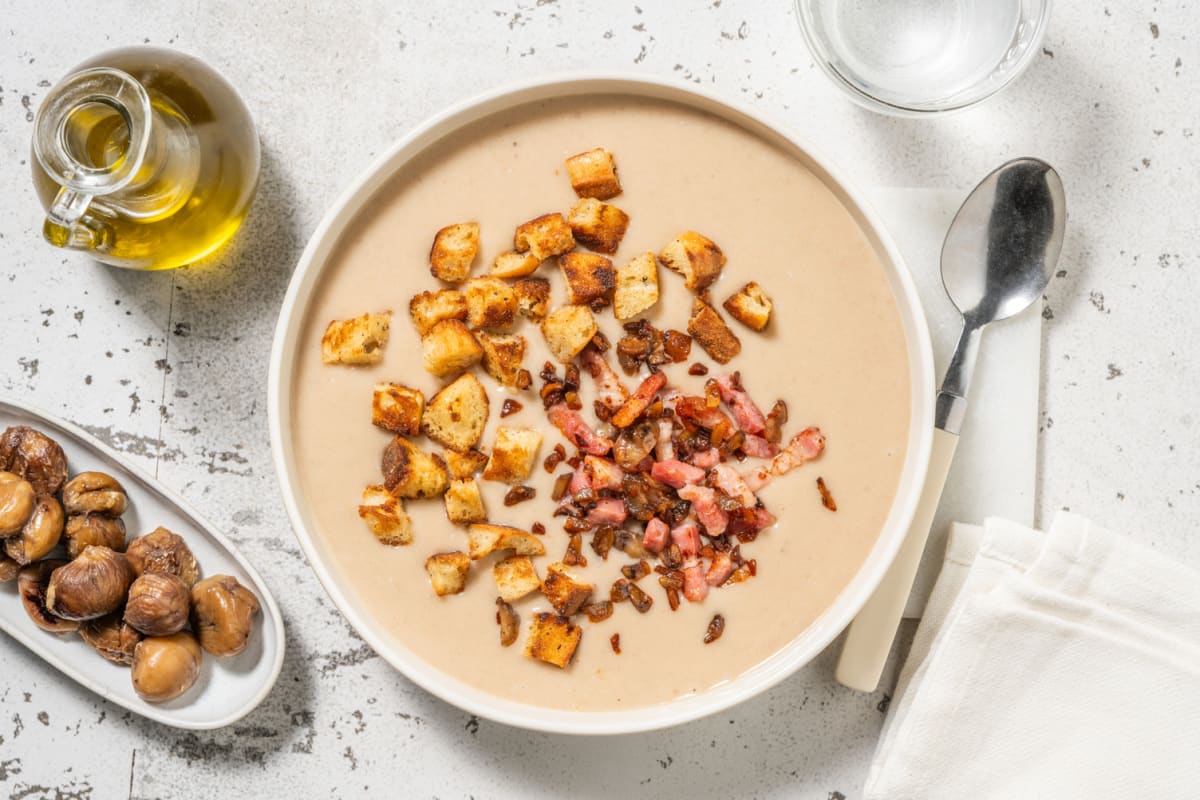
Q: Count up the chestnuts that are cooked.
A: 13